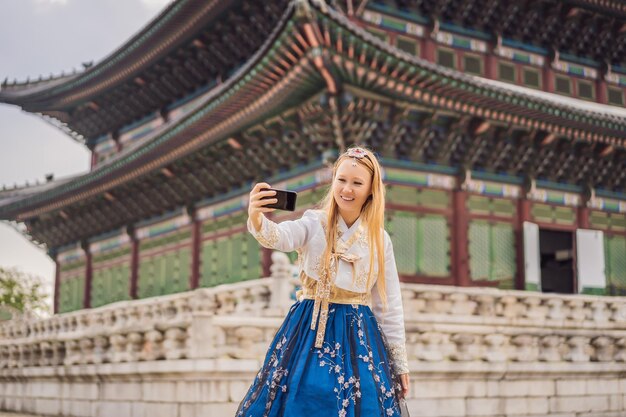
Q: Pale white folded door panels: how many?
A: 2